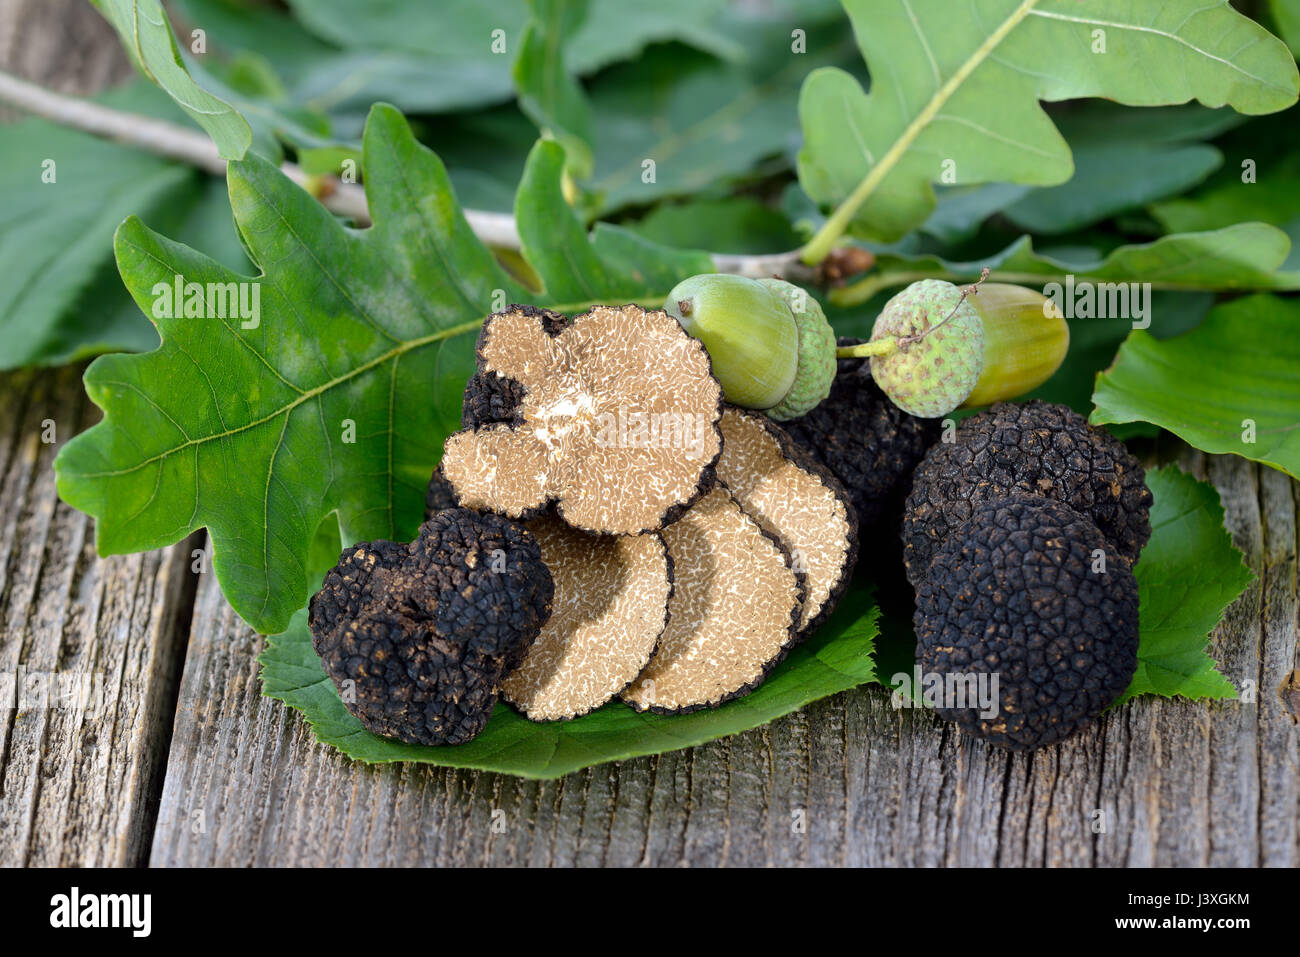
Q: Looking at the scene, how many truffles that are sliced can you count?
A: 4